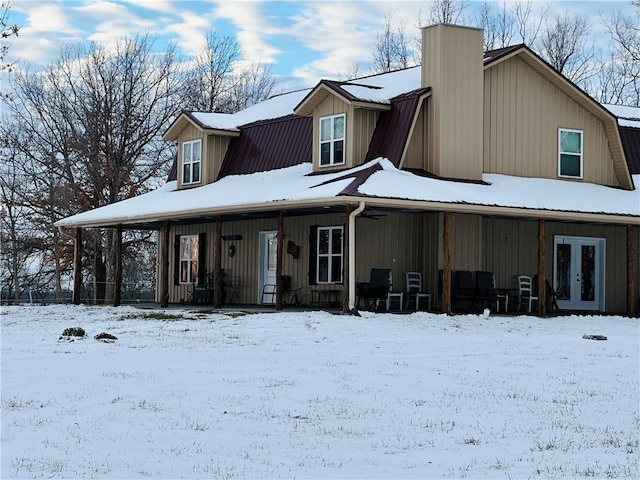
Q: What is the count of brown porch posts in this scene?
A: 9